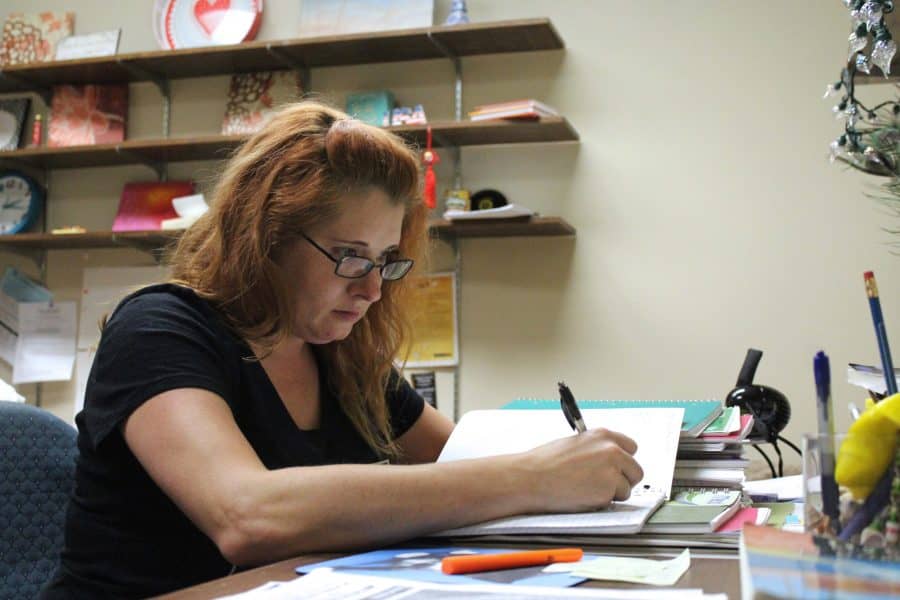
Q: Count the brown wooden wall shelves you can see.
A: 3